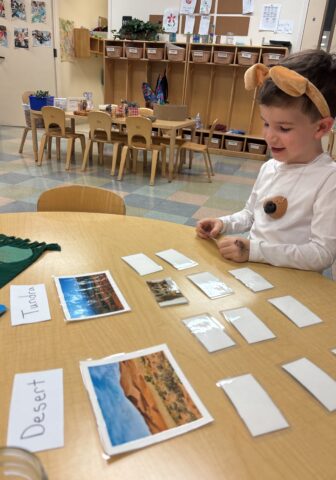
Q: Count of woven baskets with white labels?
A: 12